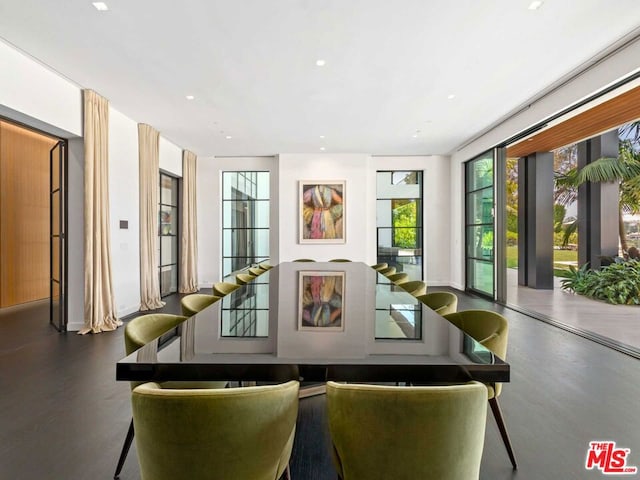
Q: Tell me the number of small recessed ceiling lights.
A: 9